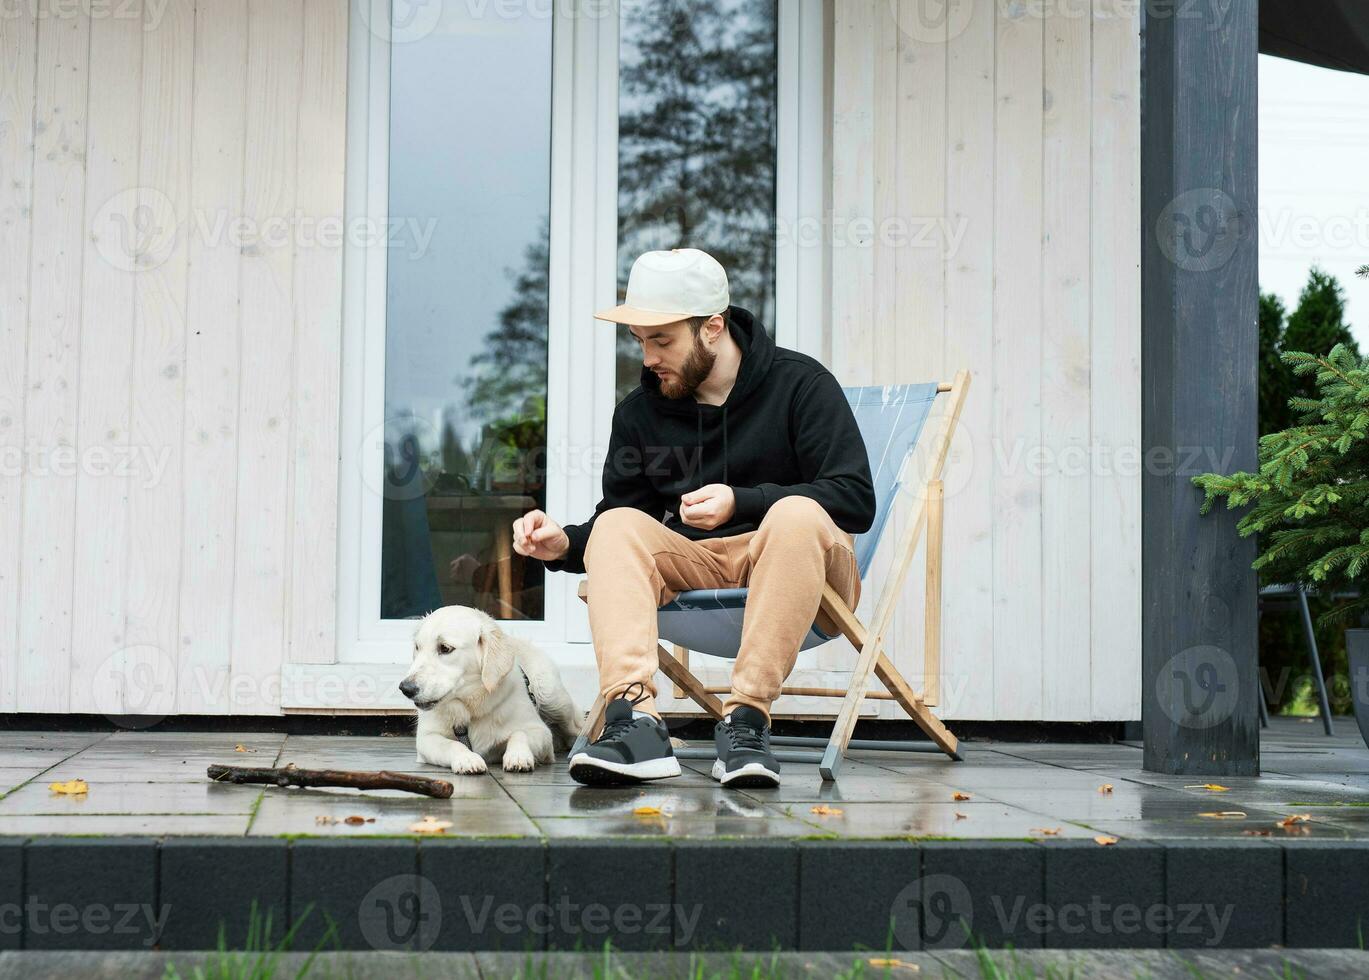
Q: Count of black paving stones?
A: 12